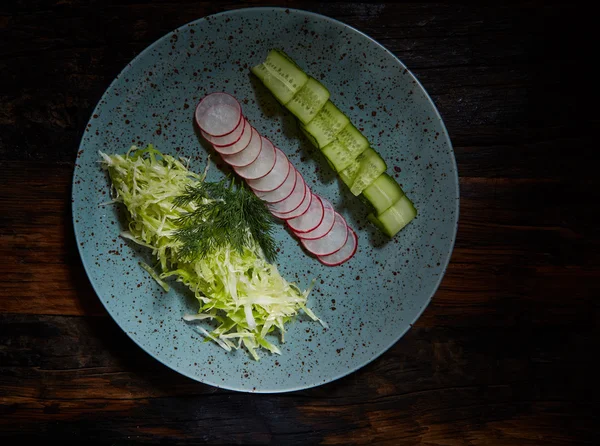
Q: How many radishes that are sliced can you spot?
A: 13